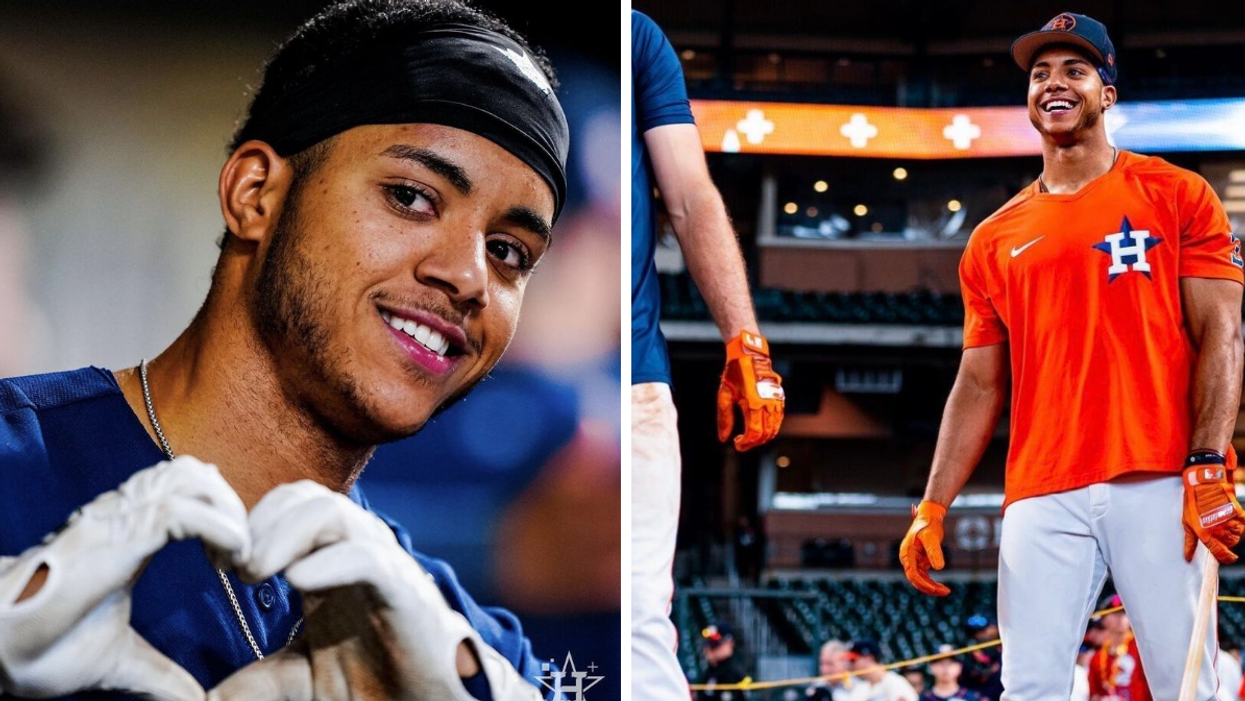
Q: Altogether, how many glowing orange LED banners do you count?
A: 1